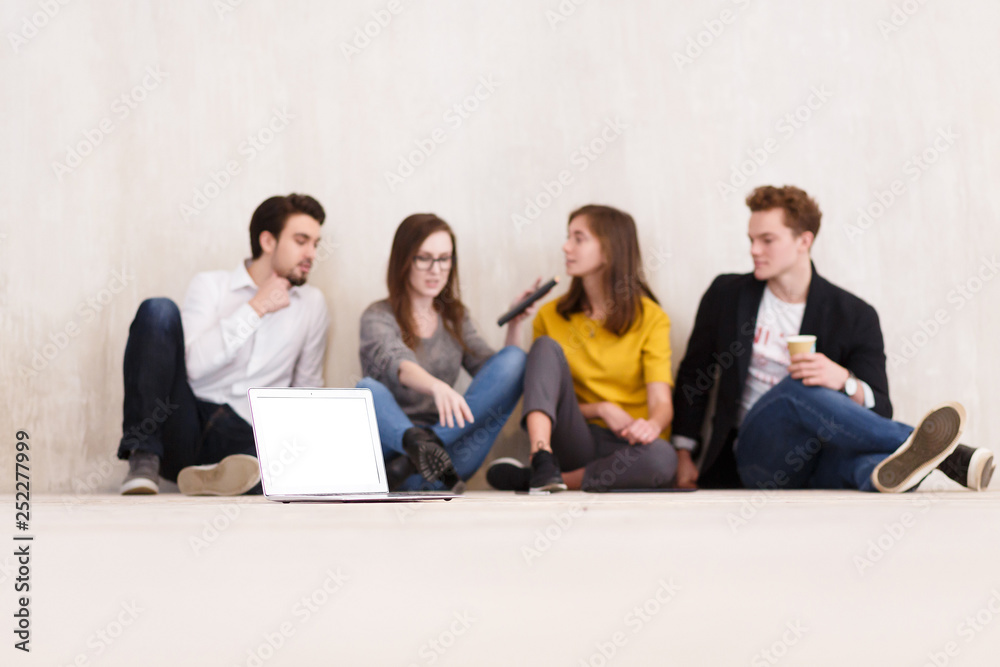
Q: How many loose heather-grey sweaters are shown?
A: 1